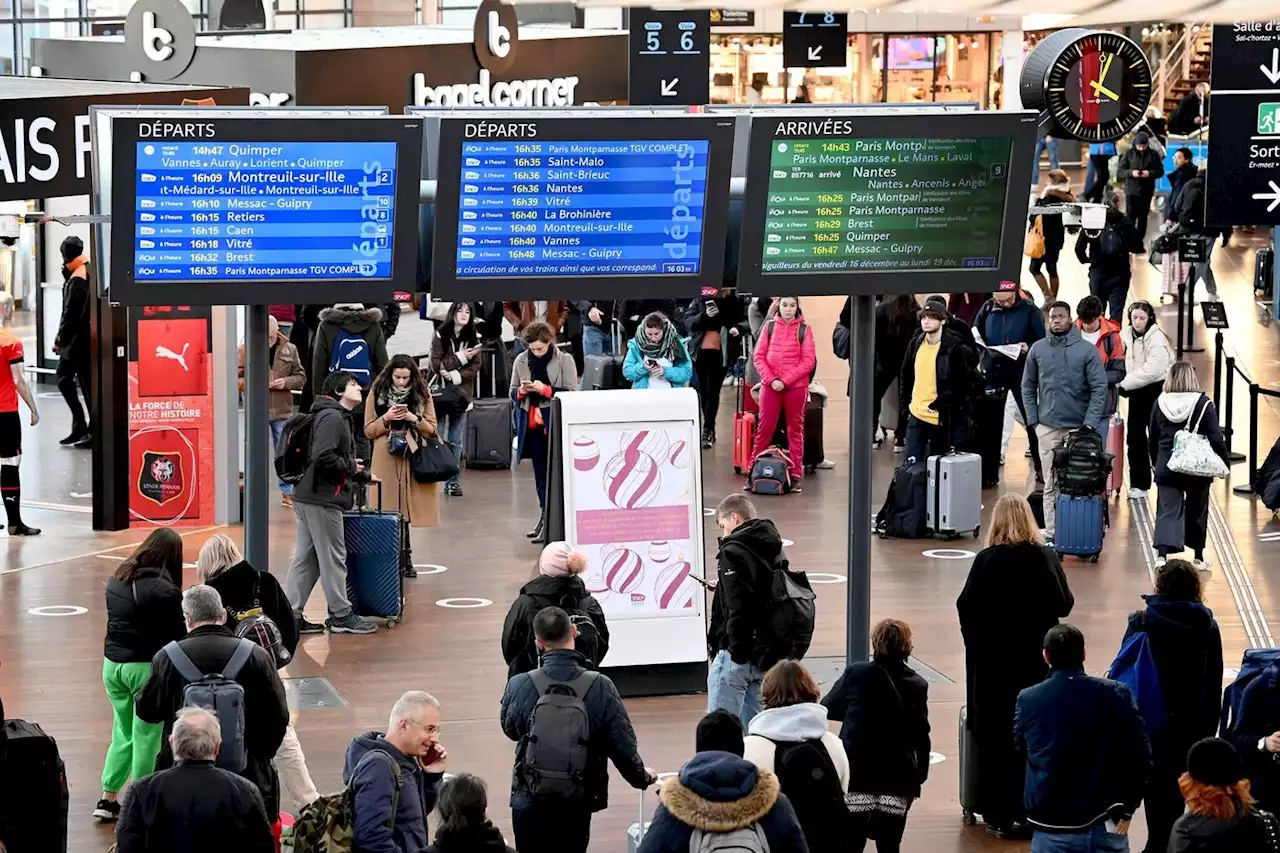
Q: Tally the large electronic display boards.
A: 3